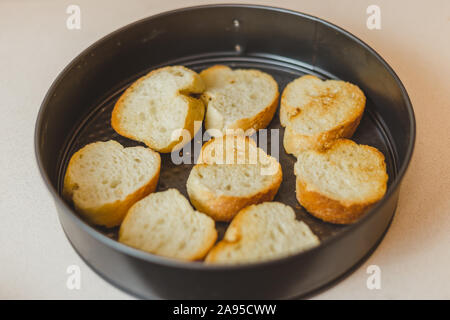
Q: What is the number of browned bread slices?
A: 8